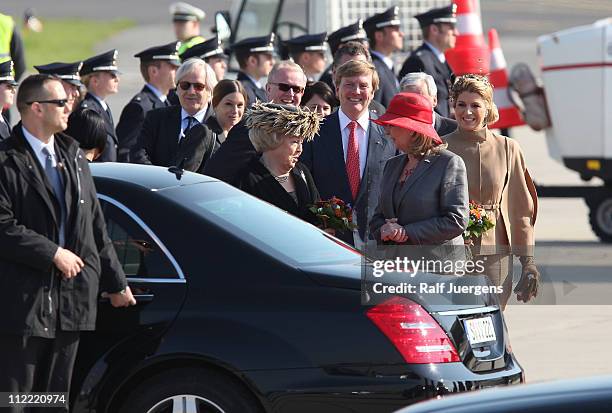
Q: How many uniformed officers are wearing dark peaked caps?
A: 10